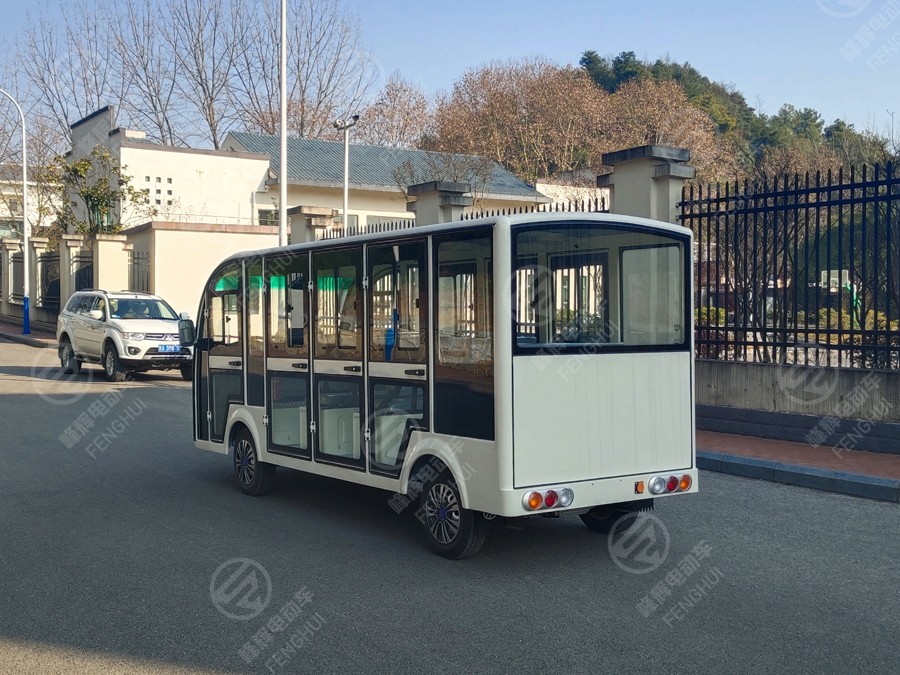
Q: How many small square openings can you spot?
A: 9